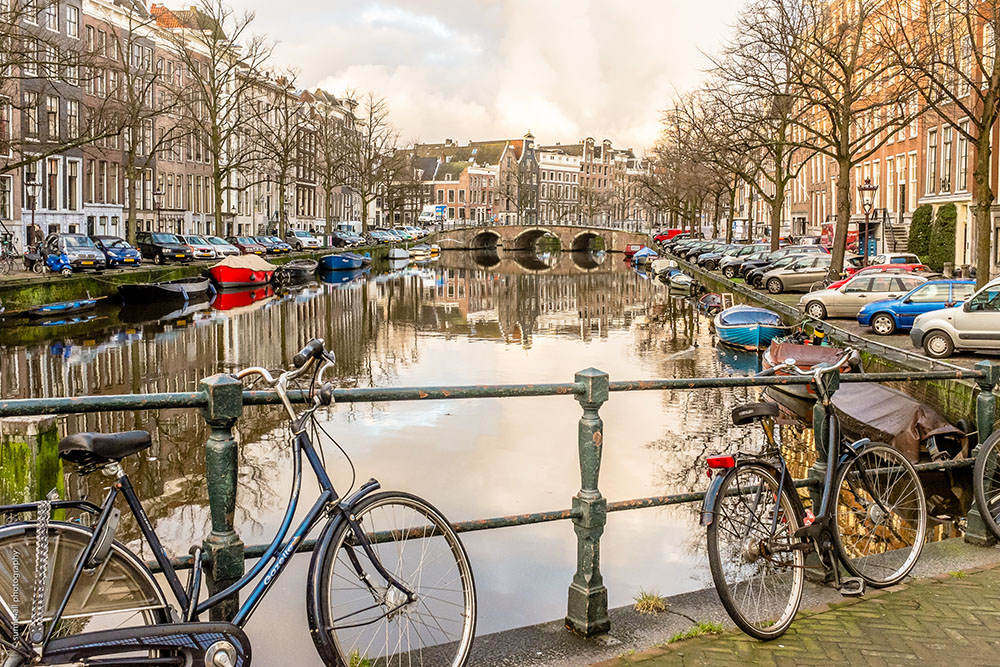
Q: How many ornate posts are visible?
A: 4